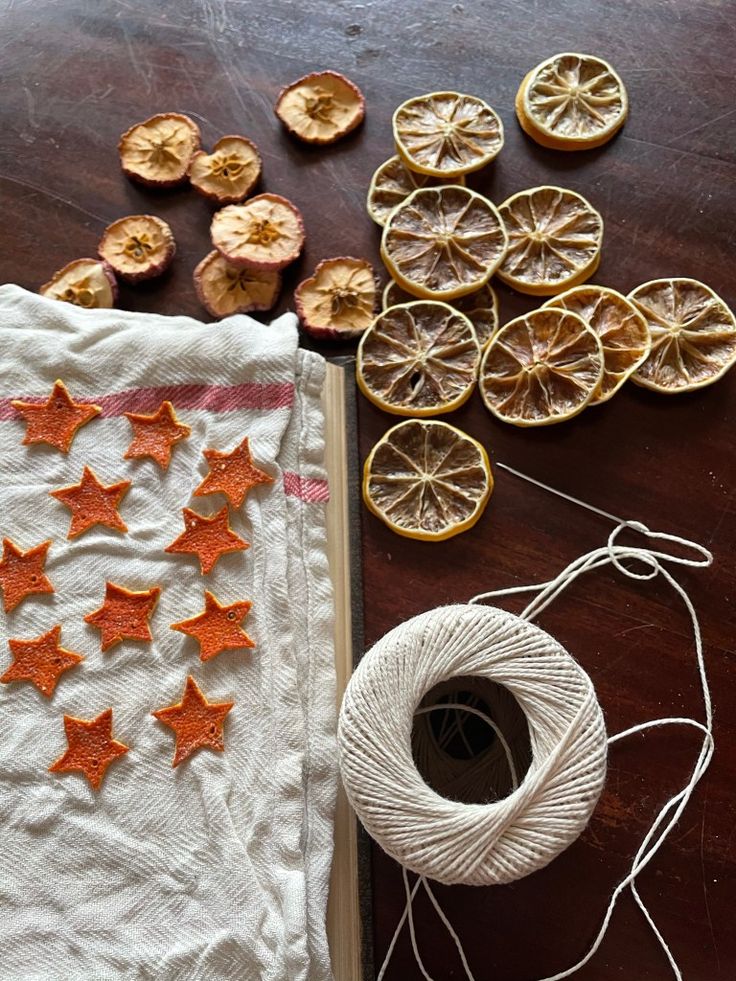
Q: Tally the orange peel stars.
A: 11